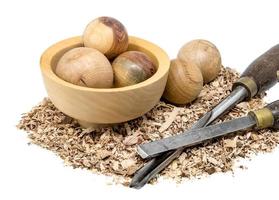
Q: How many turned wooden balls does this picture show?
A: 5